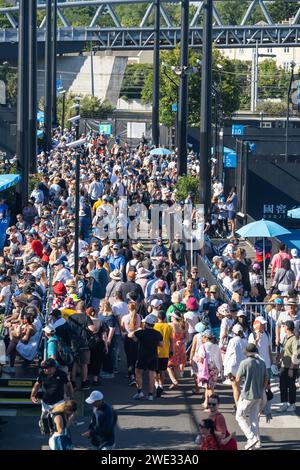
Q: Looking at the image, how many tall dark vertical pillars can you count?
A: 7